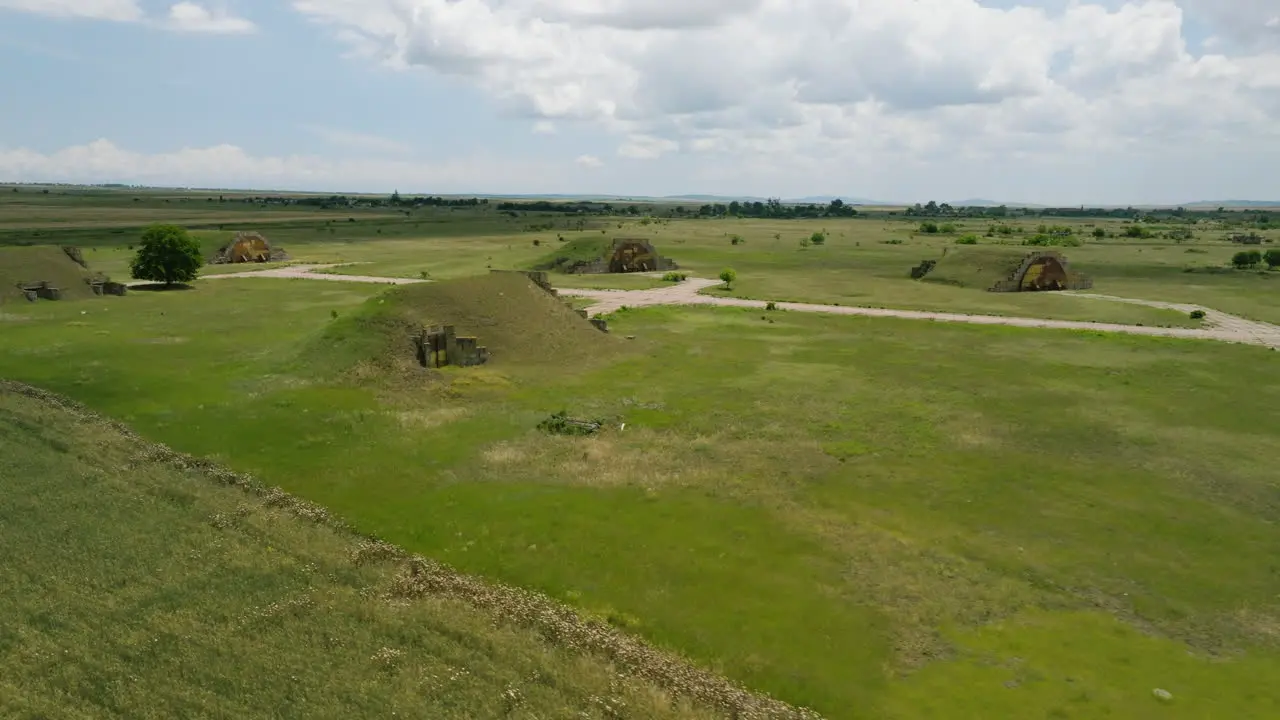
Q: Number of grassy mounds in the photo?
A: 5